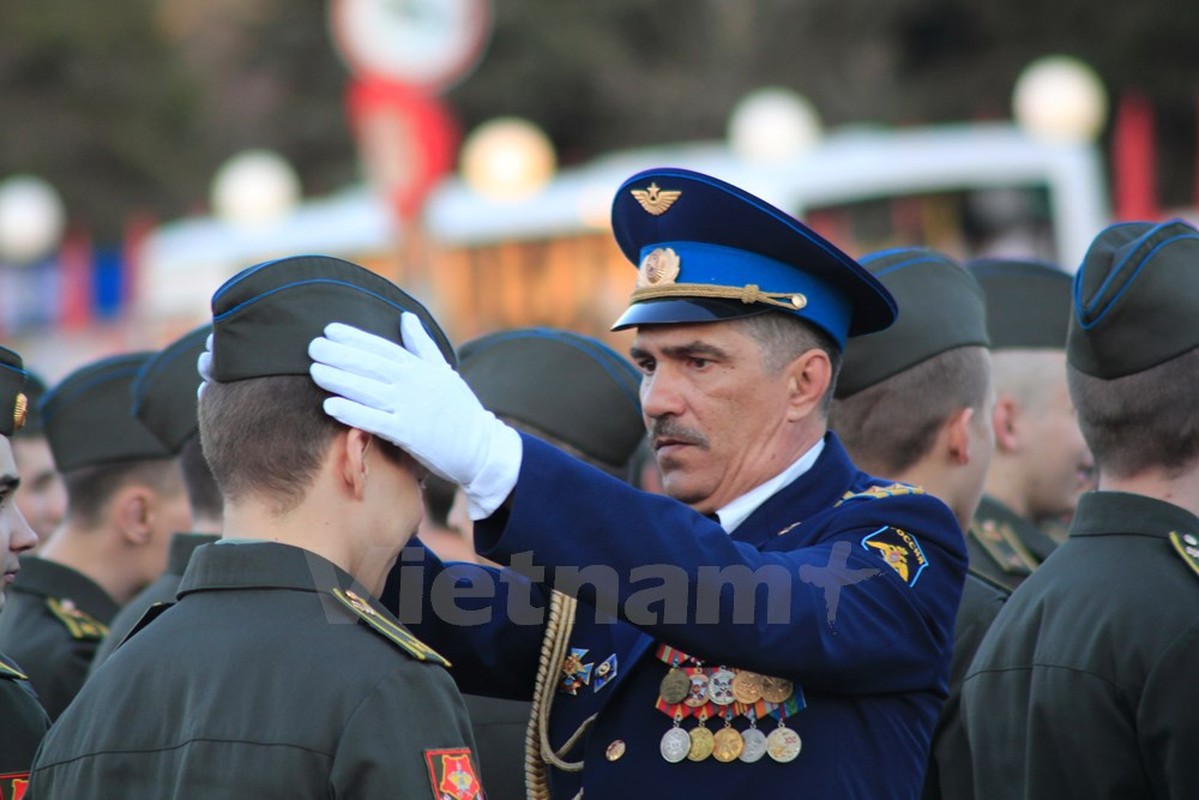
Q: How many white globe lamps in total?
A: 5